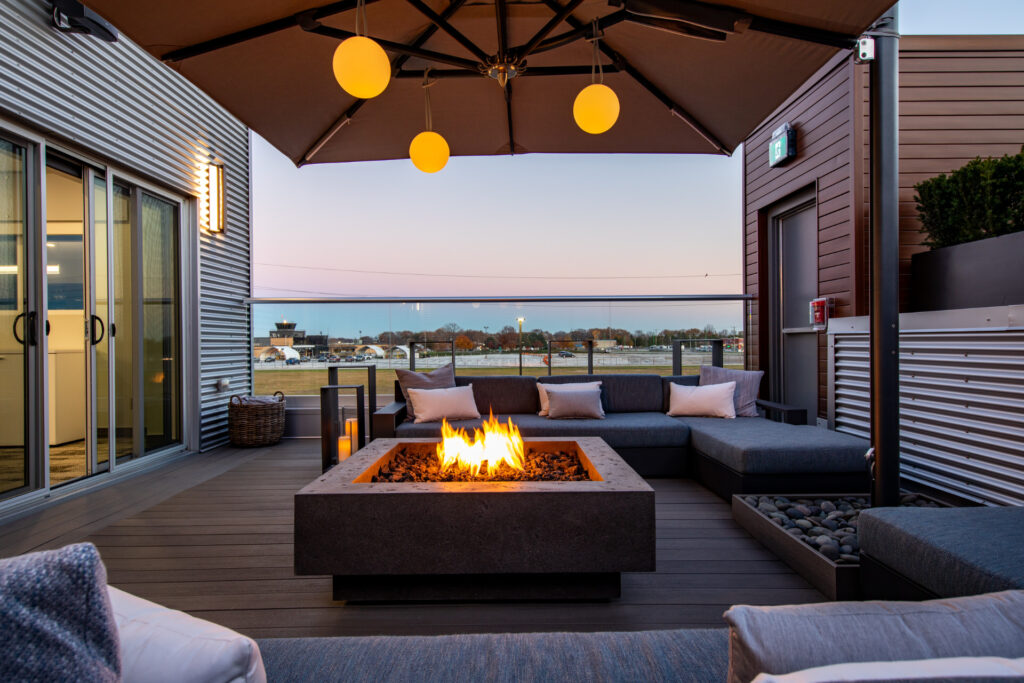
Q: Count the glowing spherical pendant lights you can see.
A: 3